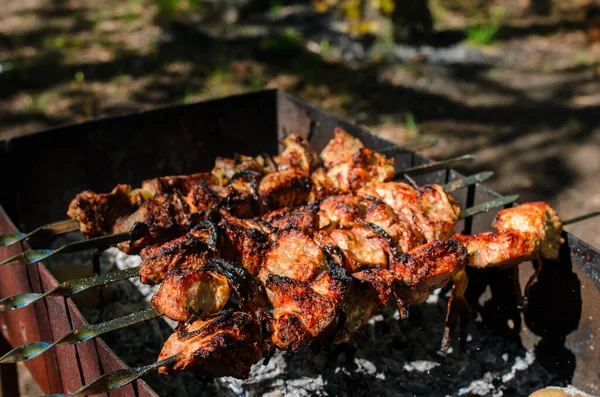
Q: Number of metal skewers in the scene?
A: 5